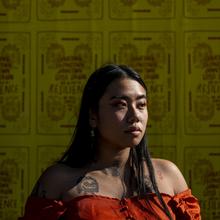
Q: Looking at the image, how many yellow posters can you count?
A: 12